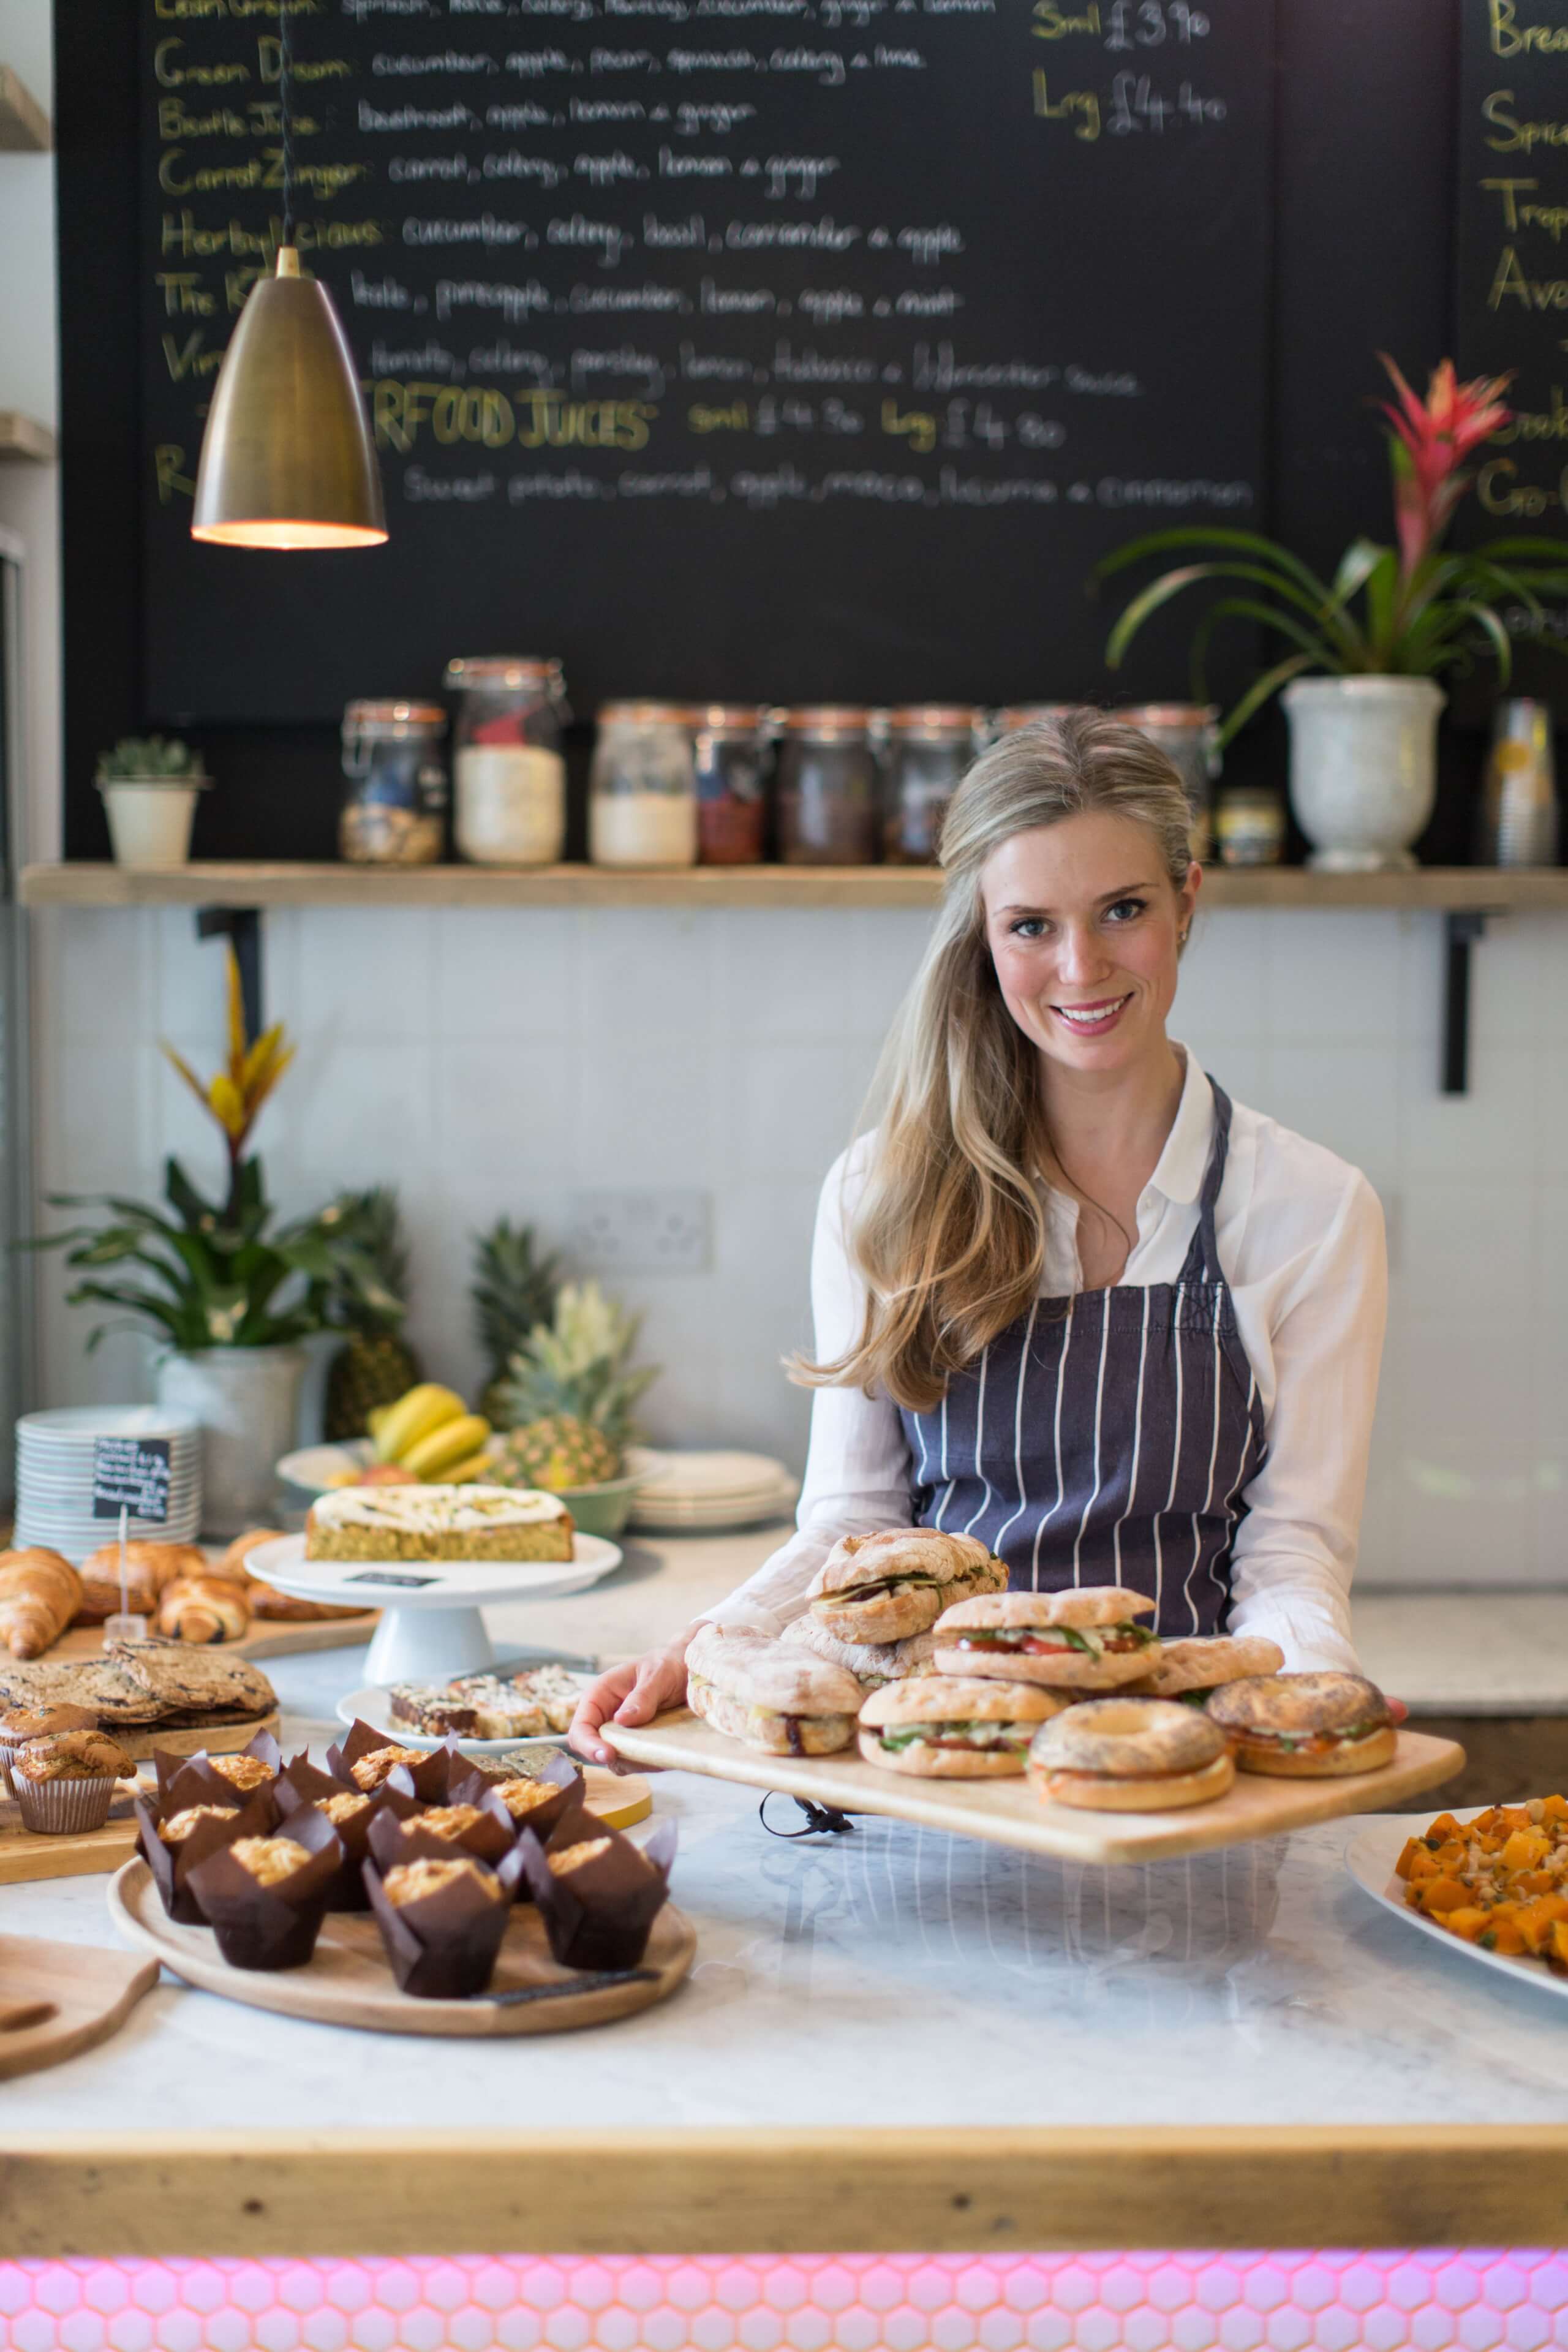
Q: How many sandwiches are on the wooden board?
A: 8